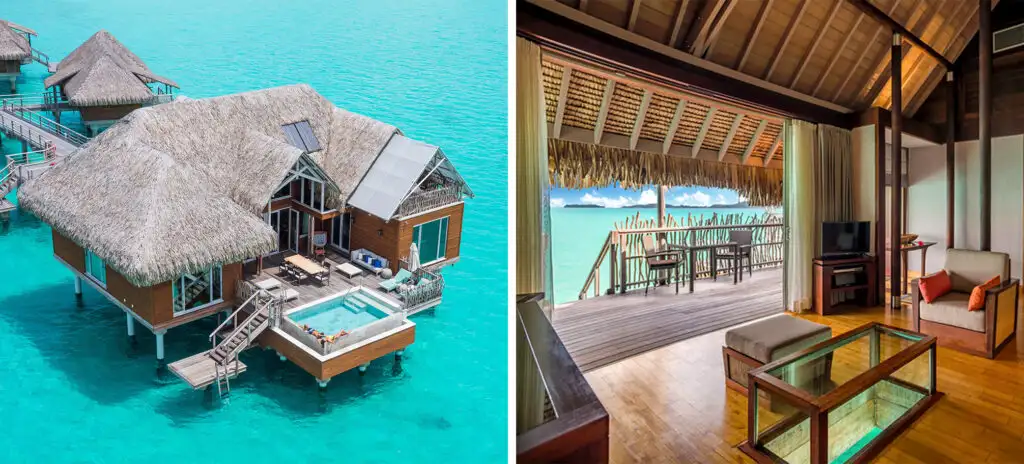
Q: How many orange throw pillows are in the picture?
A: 2